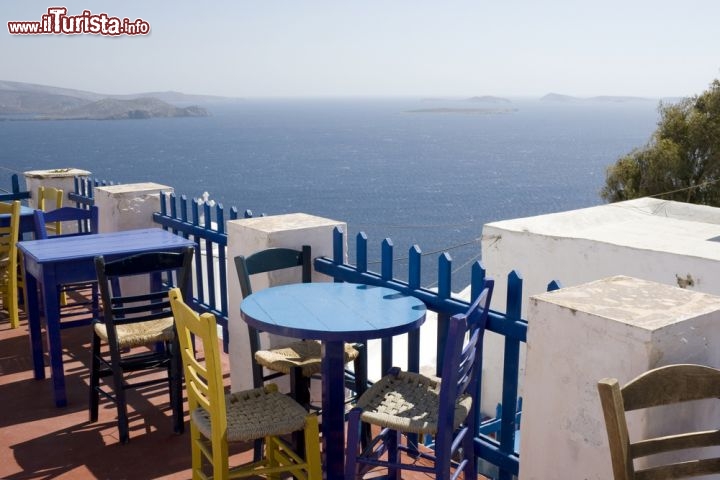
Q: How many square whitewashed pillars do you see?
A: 4